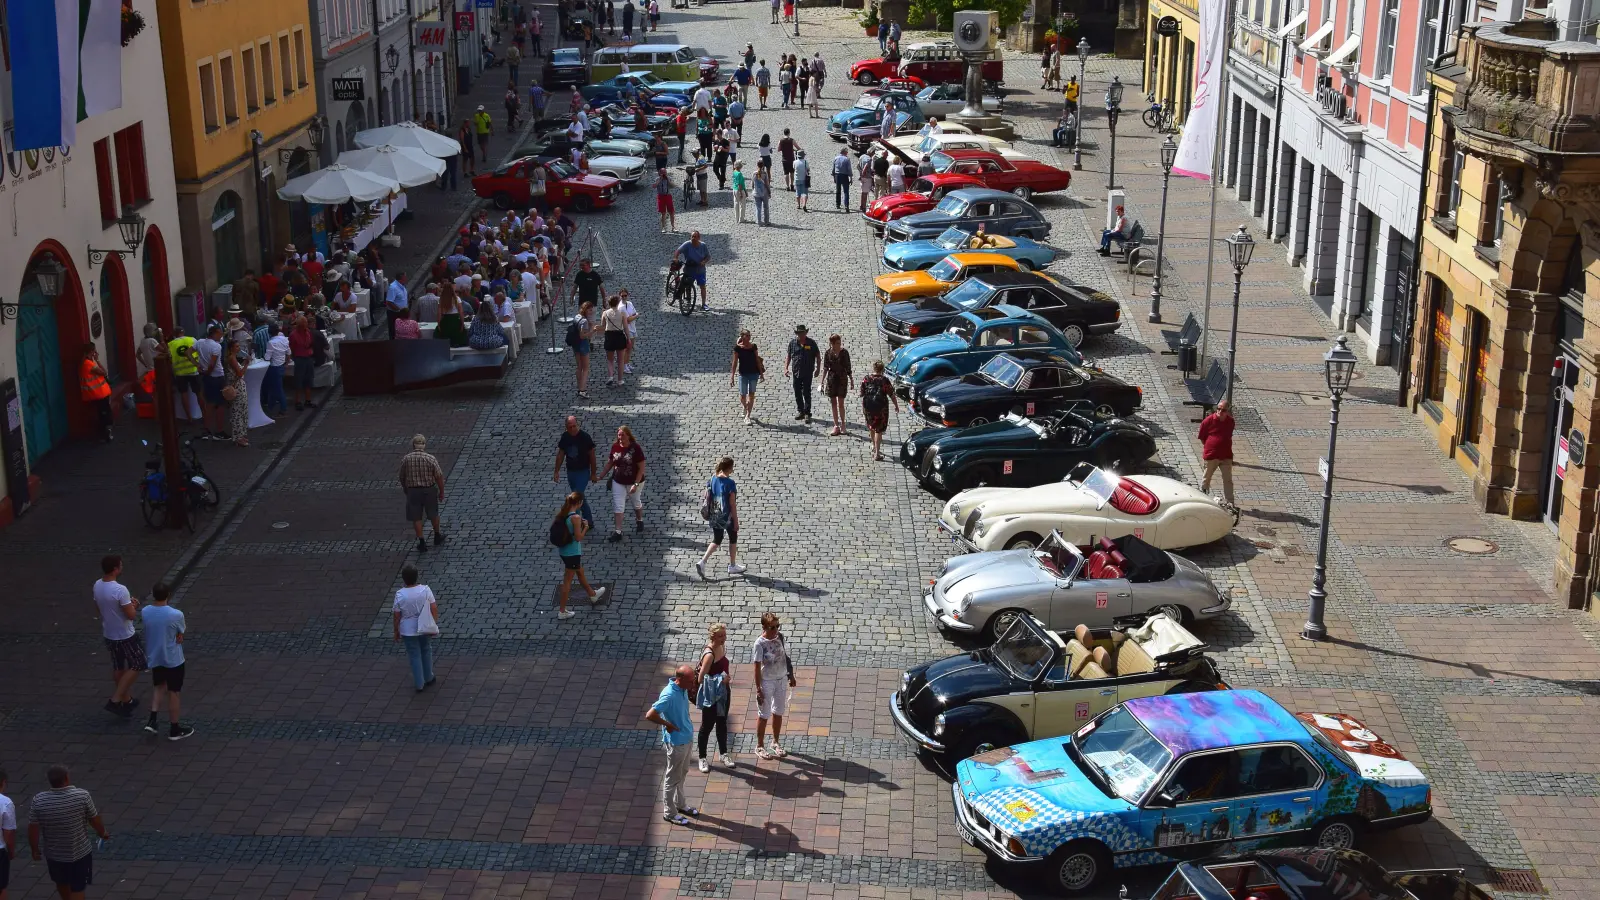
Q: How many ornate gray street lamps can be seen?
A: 5